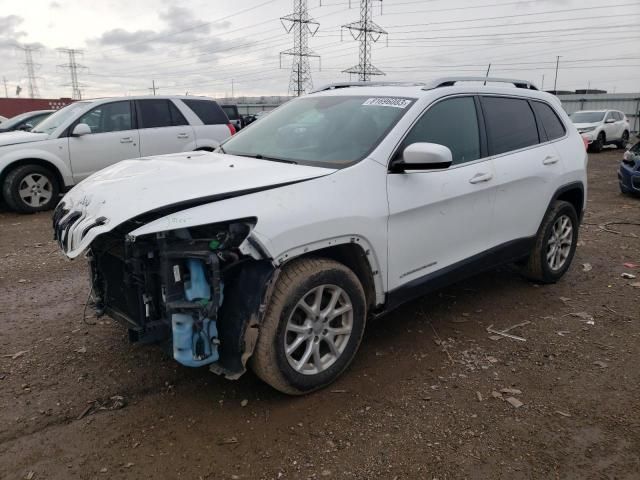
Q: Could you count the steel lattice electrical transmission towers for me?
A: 4